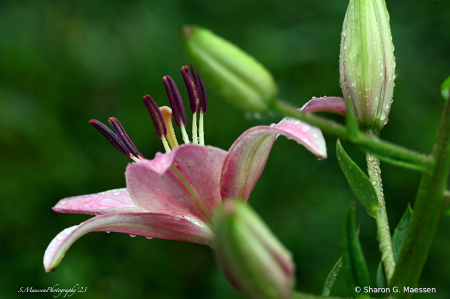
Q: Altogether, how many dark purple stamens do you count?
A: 6